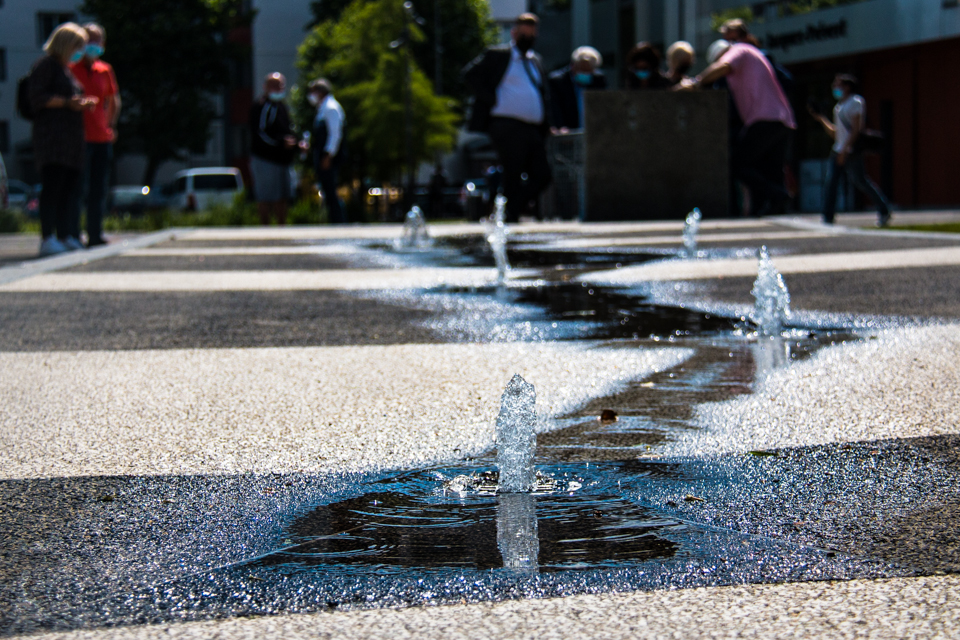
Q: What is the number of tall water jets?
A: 5